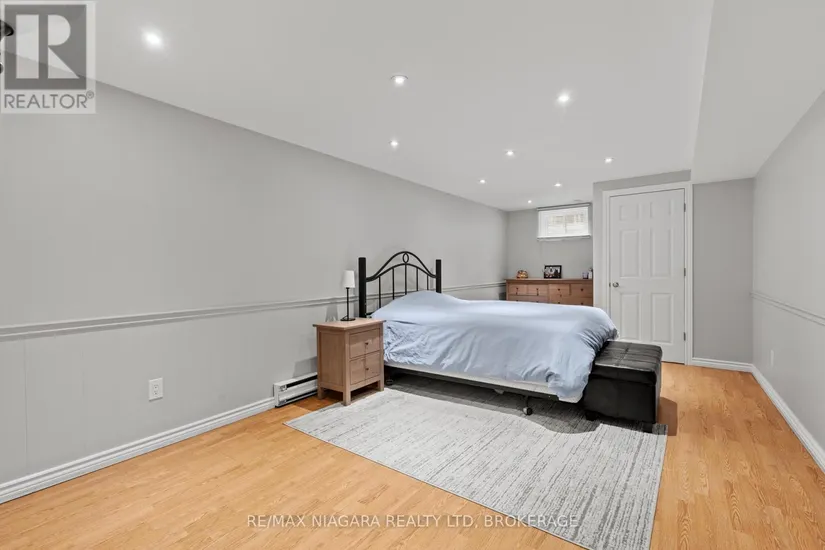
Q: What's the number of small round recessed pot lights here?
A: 9